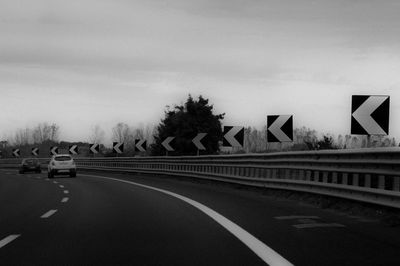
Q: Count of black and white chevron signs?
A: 12